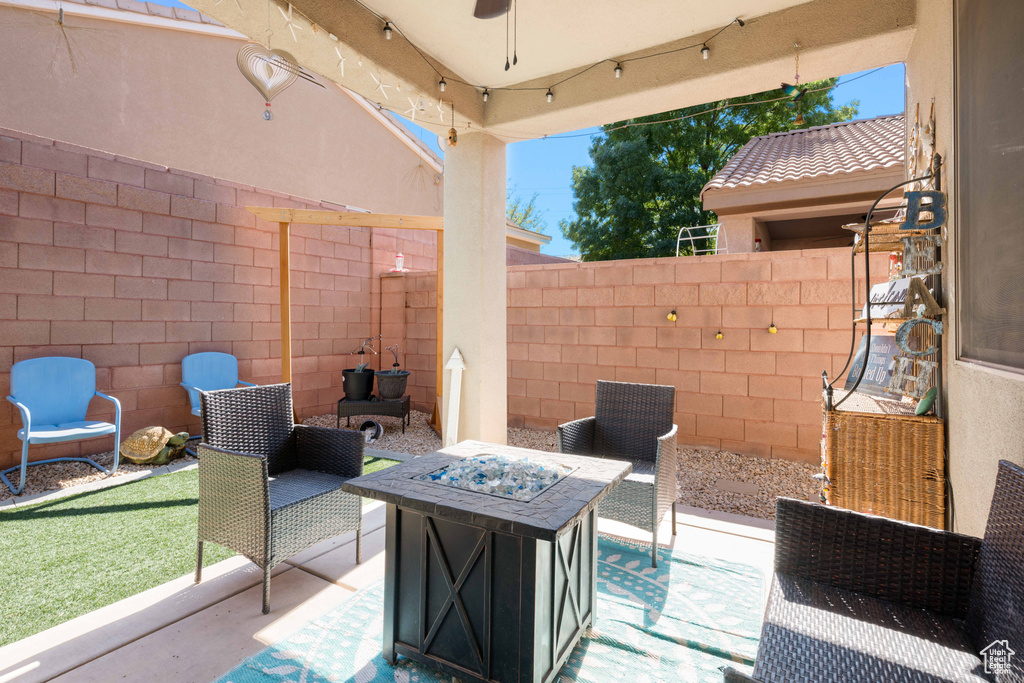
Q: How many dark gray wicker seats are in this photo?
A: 3